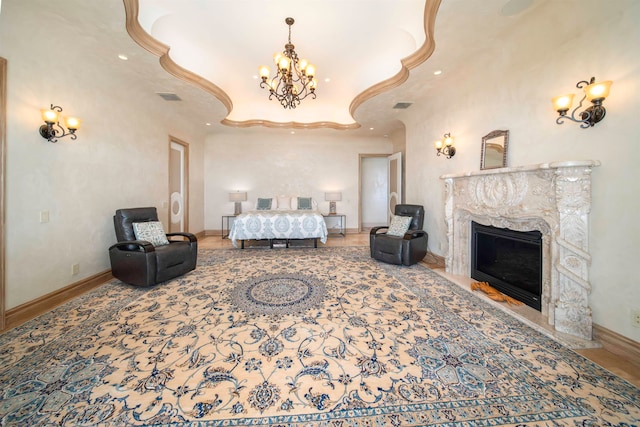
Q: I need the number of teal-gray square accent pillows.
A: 2